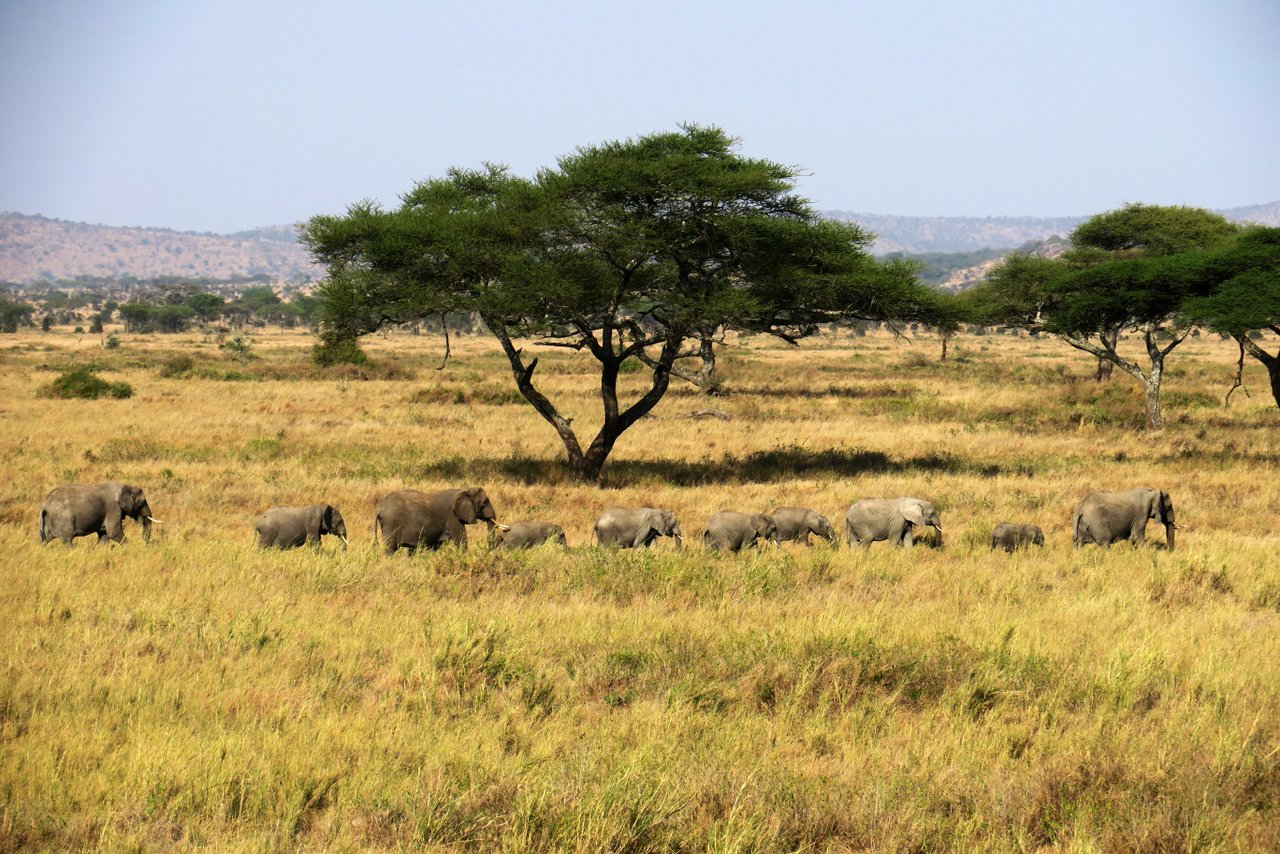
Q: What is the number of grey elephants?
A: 10